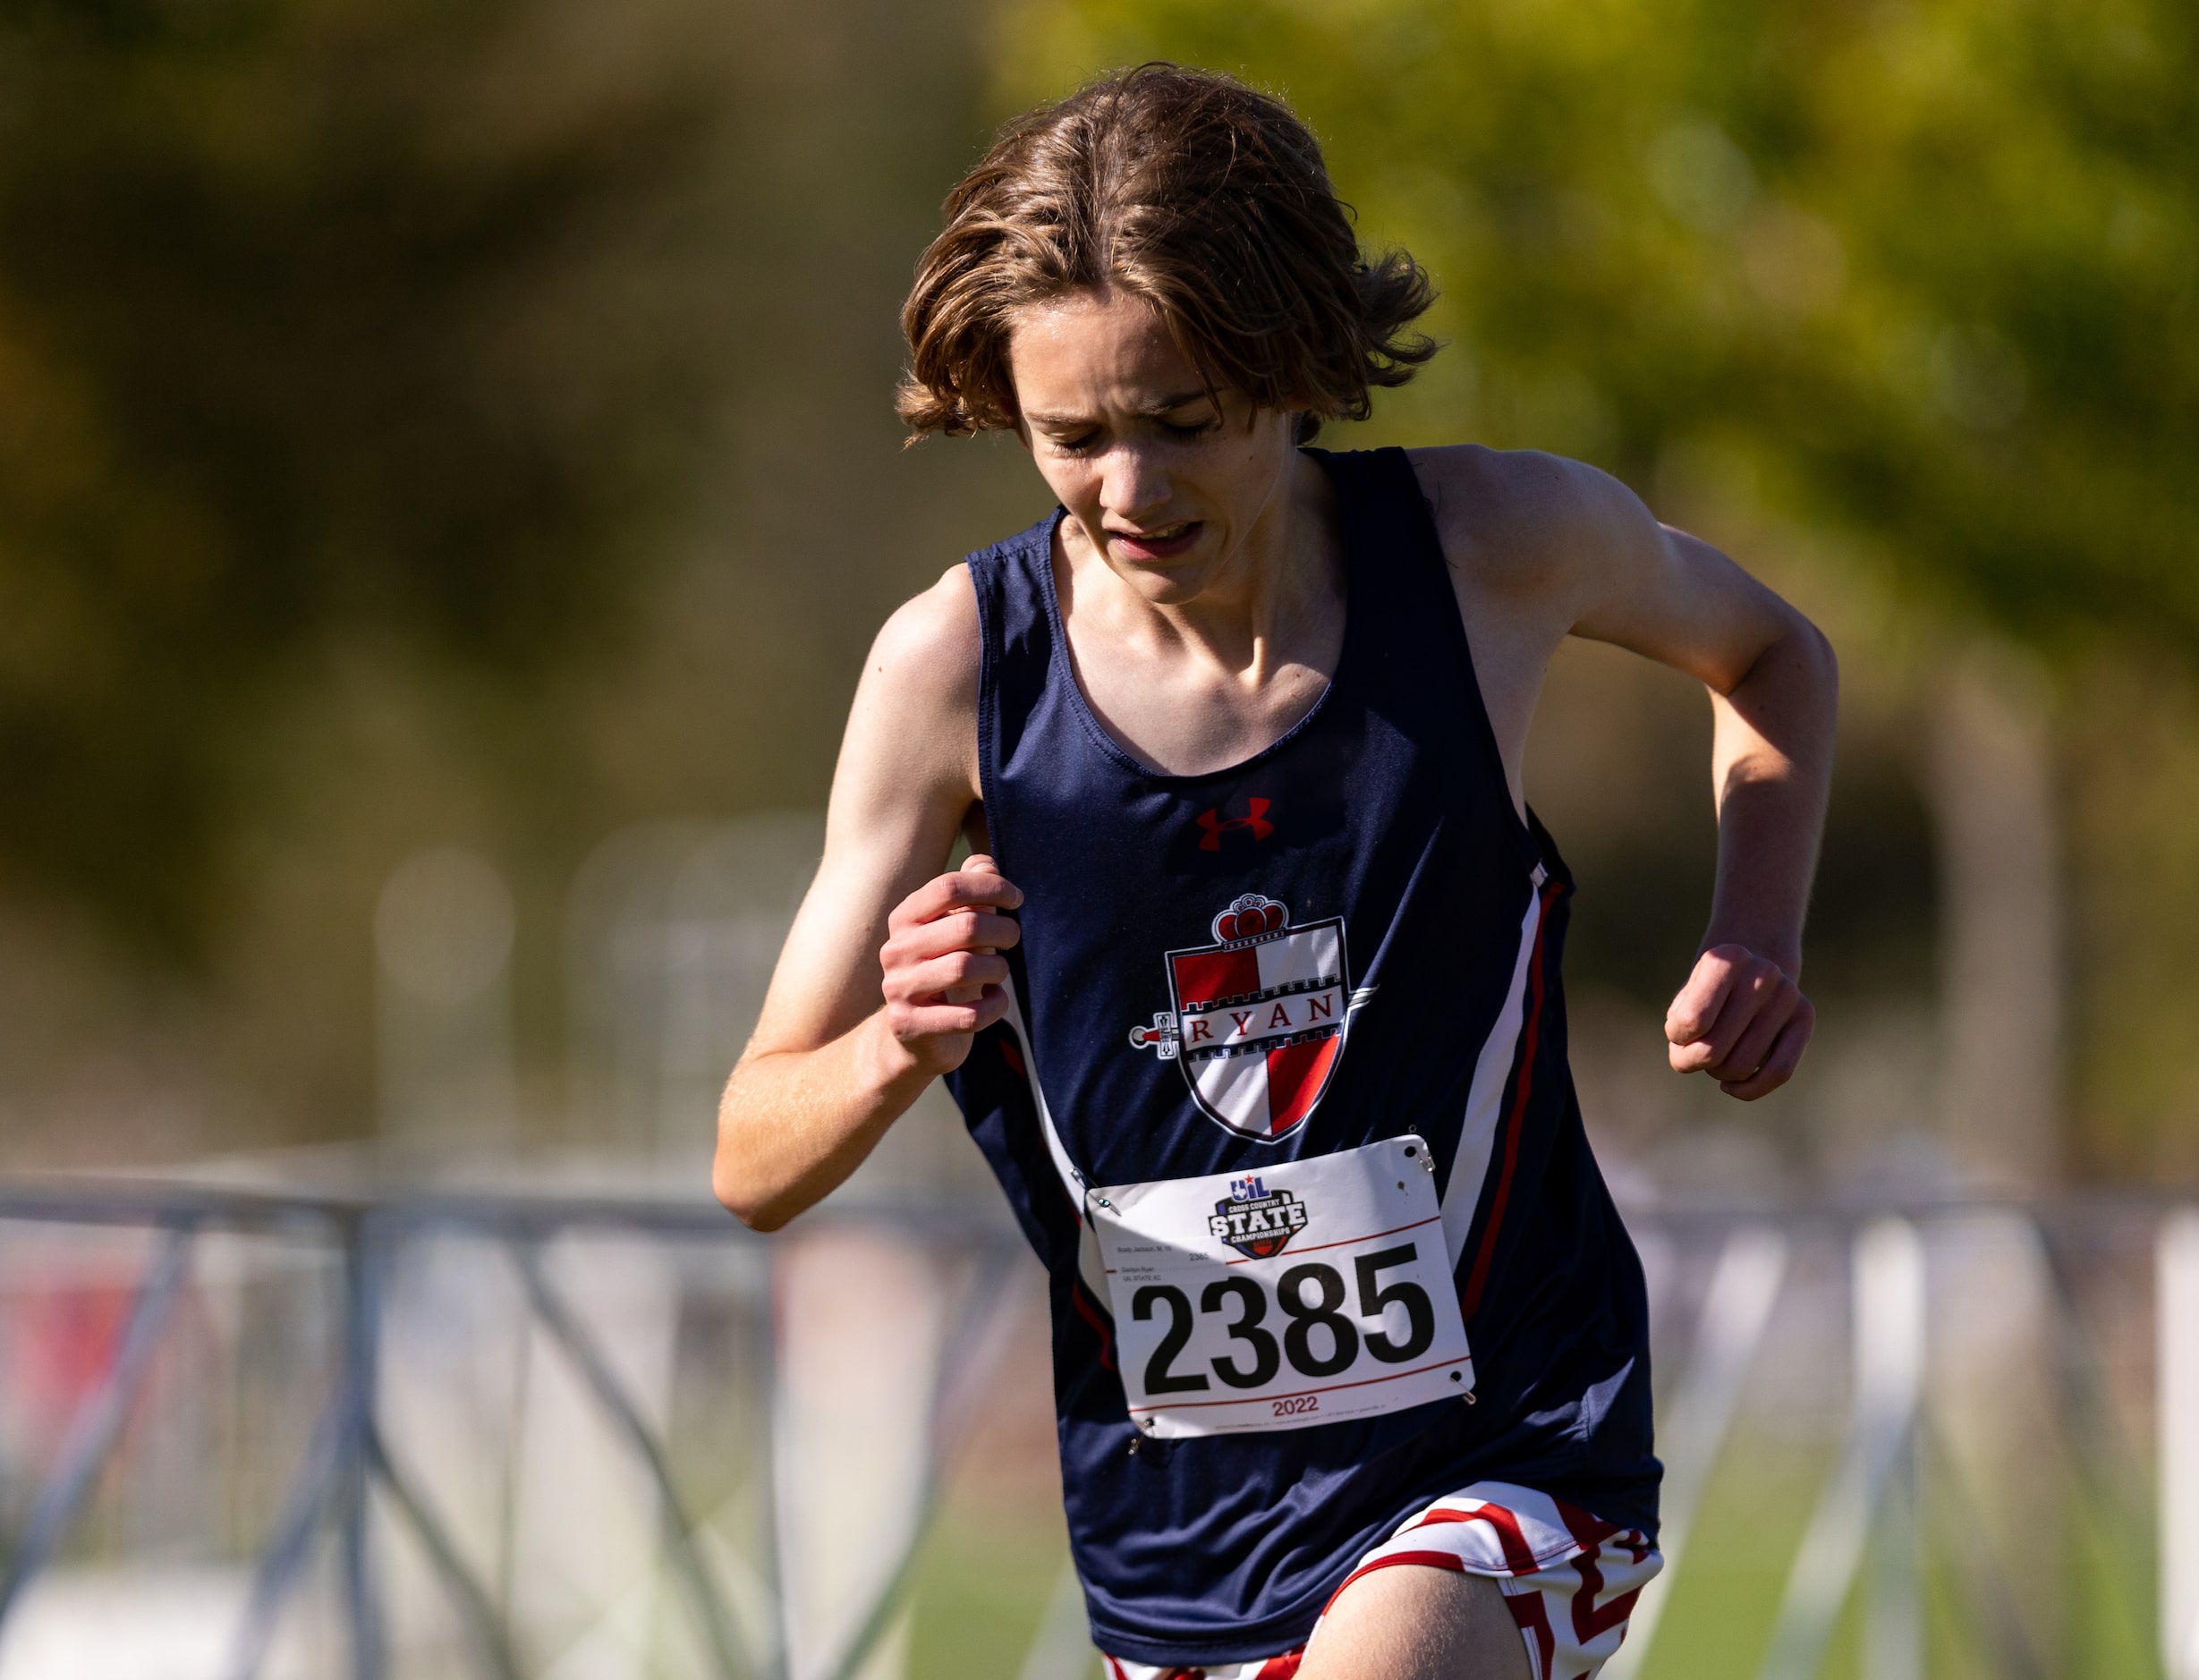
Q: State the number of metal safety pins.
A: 4